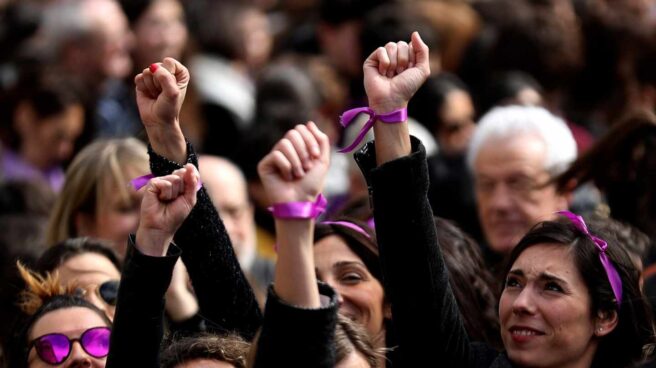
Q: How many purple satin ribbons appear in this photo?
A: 5